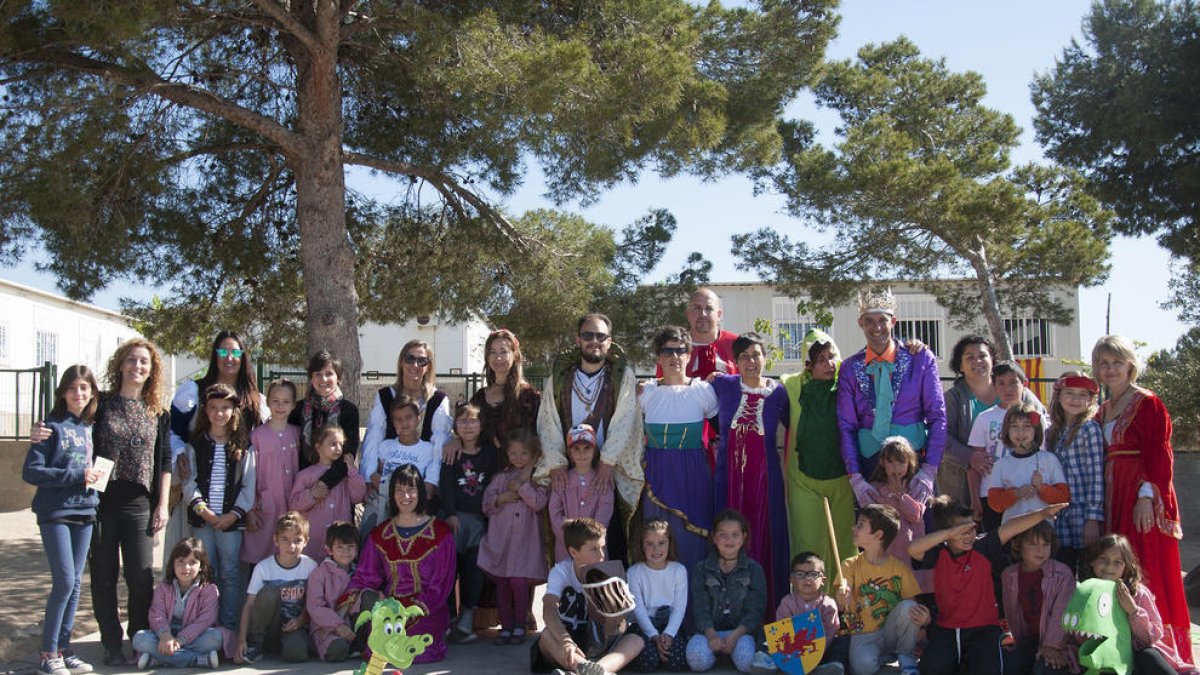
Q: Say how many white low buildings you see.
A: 3